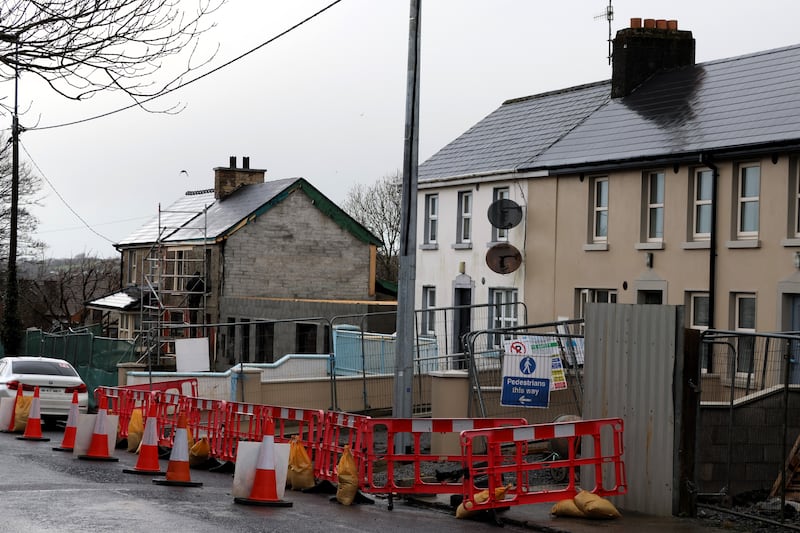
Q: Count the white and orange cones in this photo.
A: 7